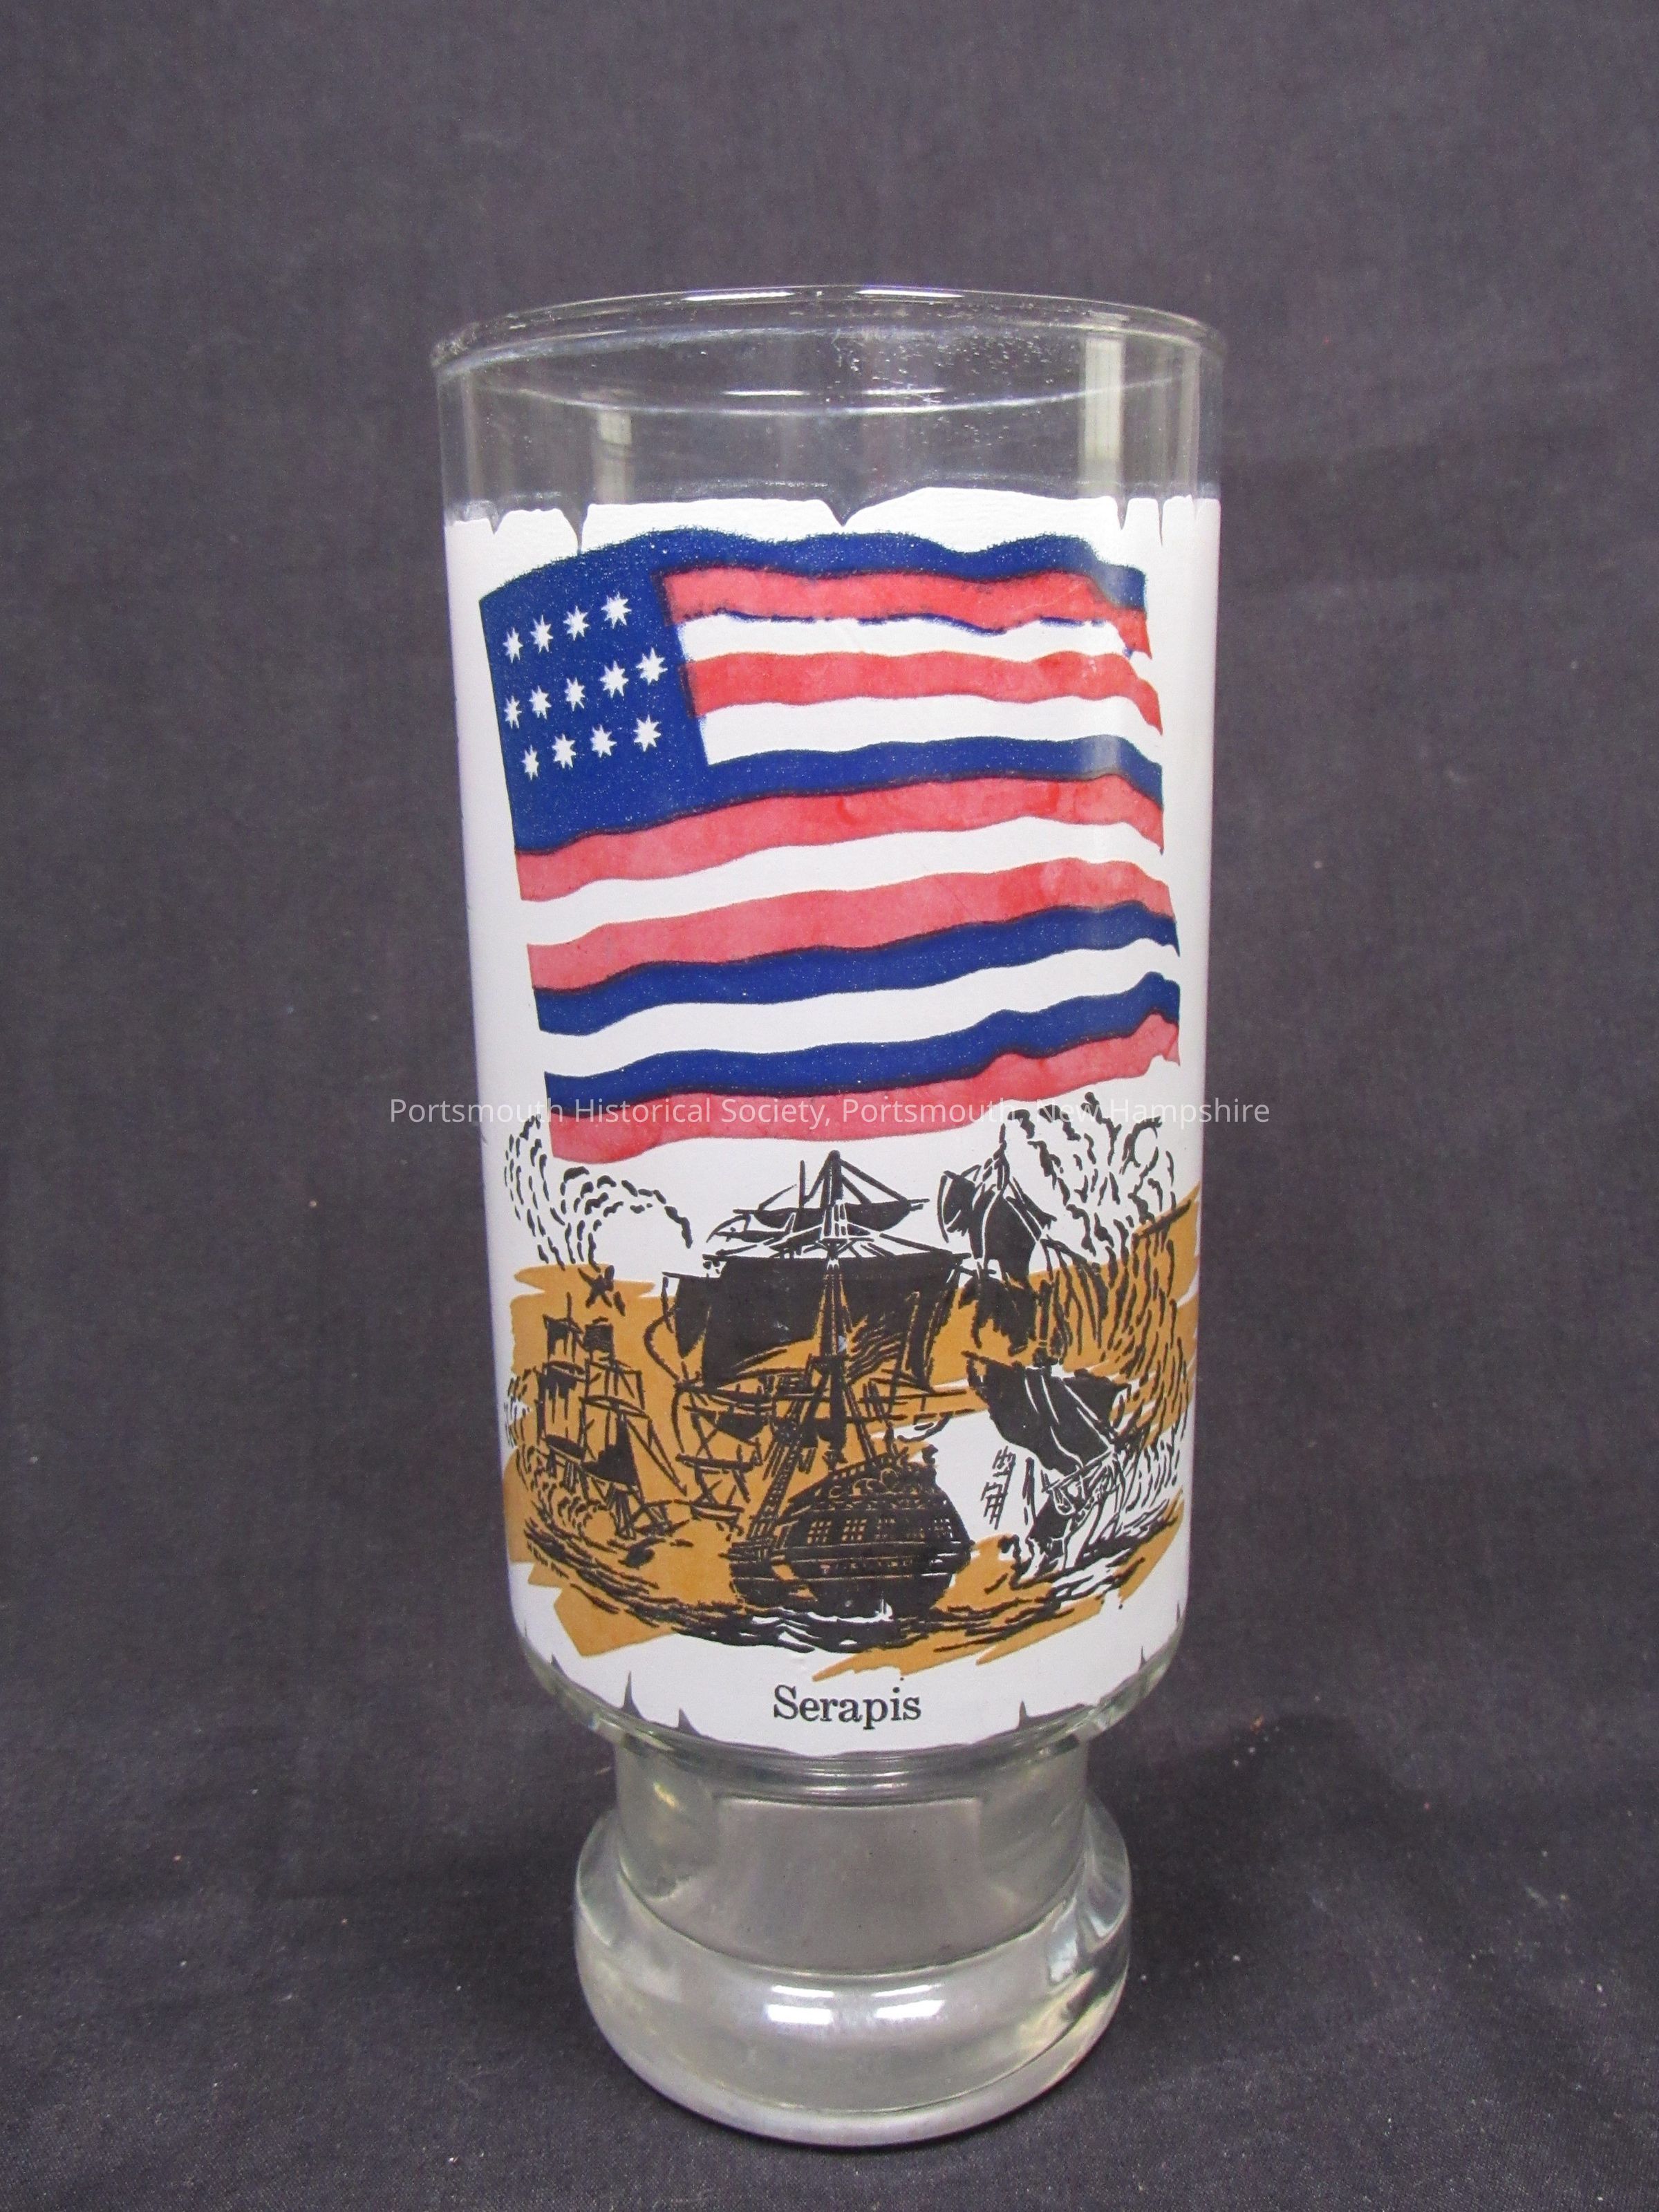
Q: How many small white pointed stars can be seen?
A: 13